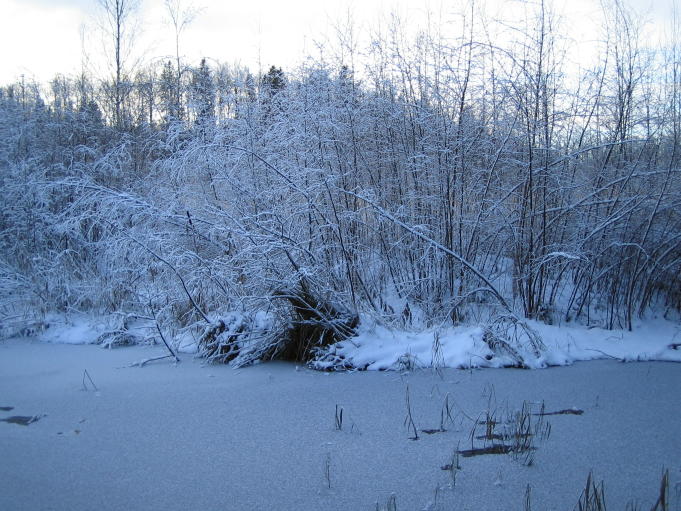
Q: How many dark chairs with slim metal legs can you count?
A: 0